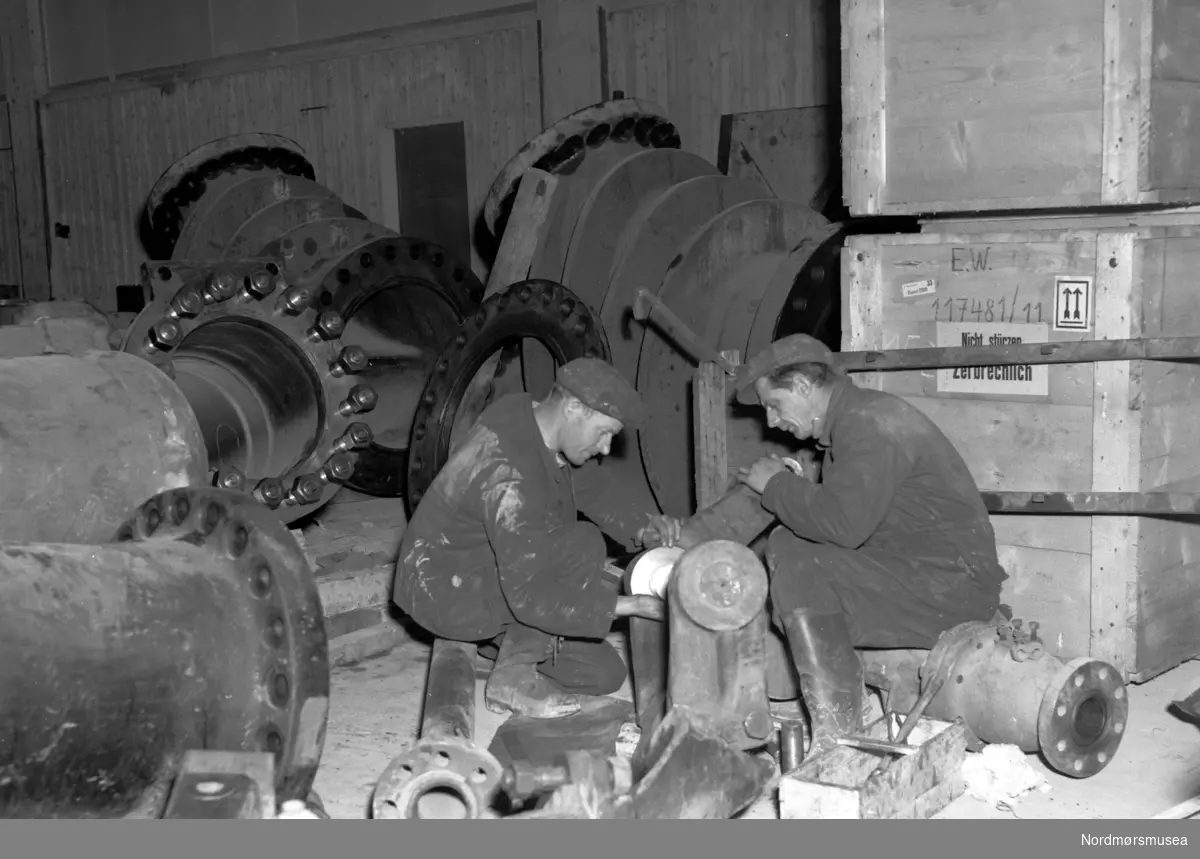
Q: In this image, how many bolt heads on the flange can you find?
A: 13